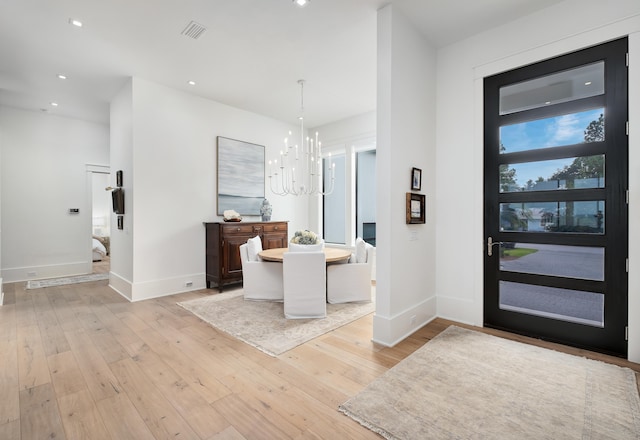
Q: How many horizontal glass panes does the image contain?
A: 6